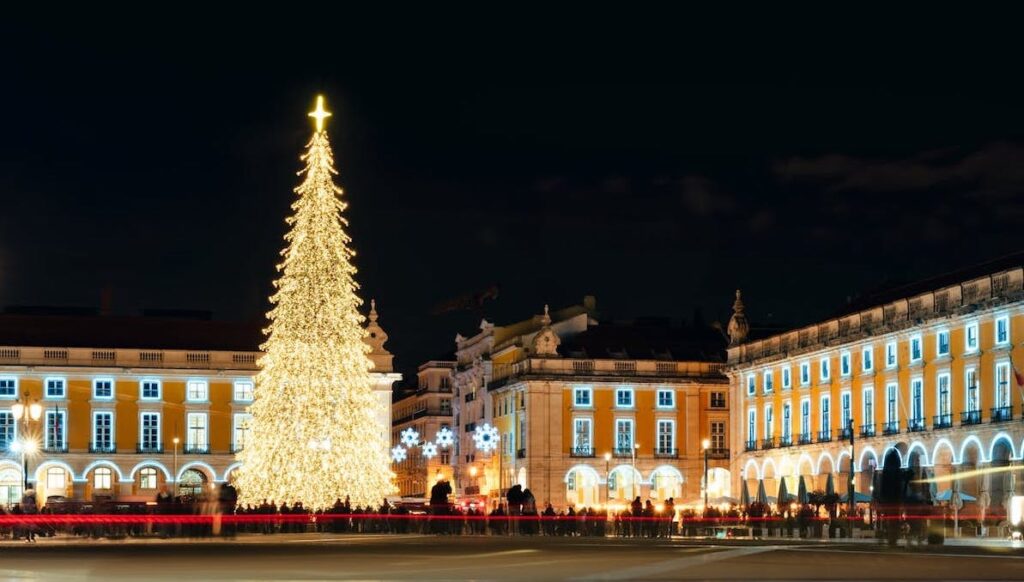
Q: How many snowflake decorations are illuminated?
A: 5